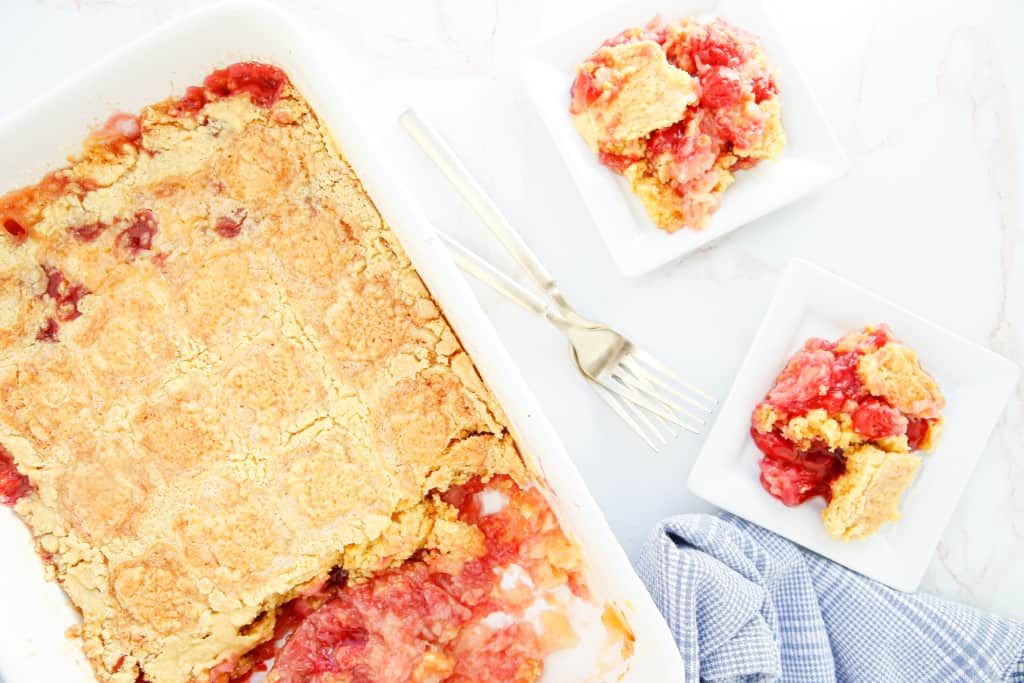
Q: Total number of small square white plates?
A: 2